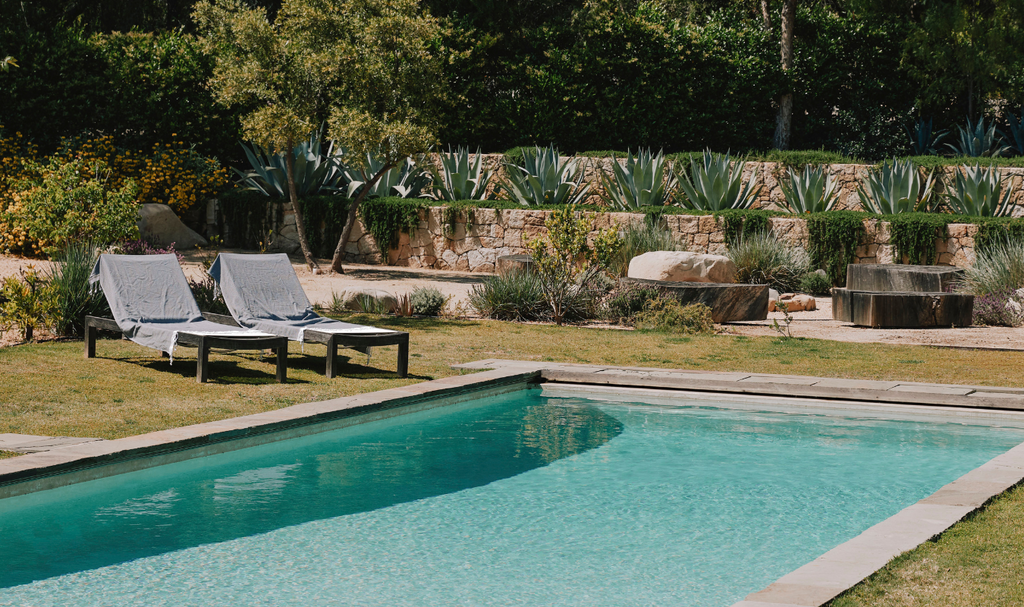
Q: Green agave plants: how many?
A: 12